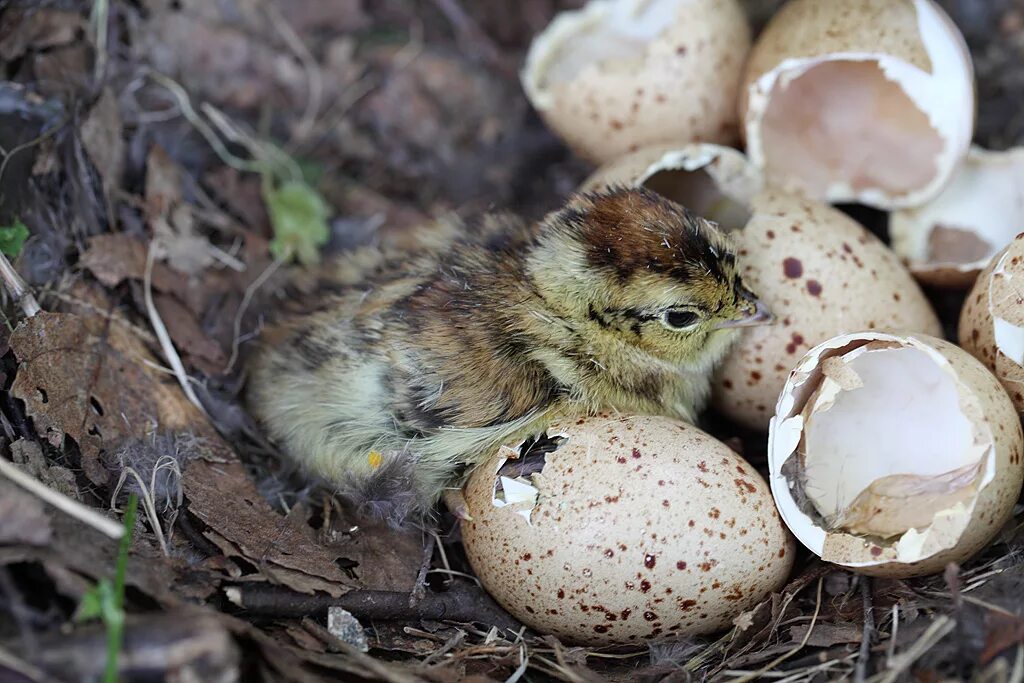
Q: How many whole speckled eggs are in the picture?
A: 1